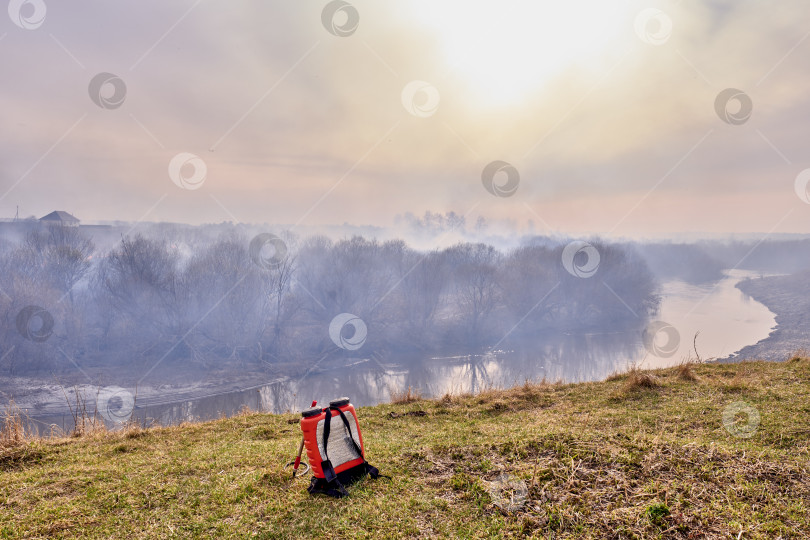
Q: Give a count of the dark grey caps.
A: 2